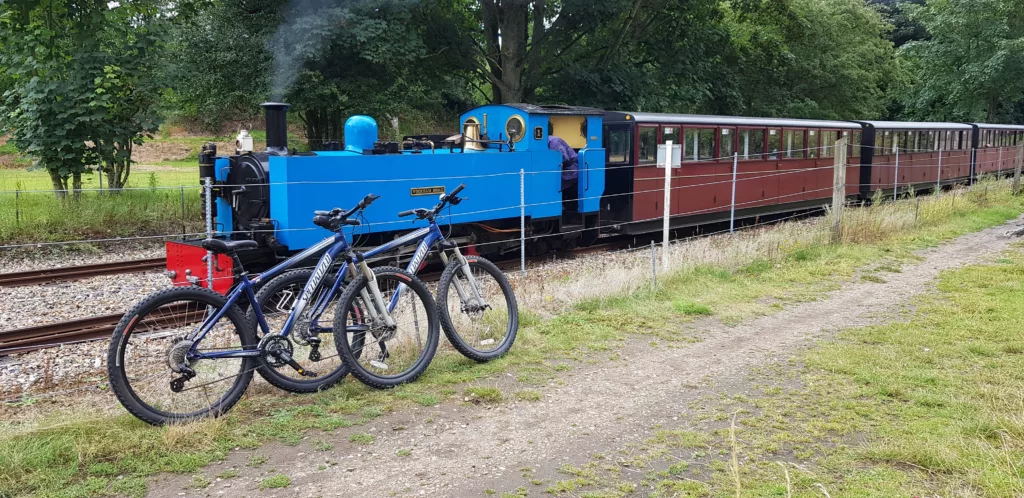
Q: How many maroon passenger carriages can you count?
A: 3